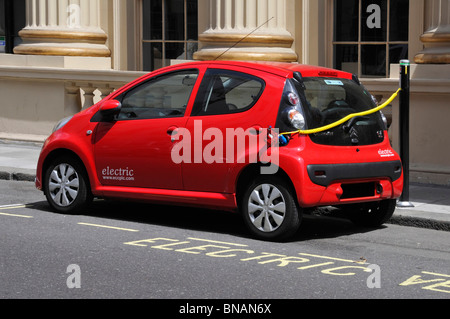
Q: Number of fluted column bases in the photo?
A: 3